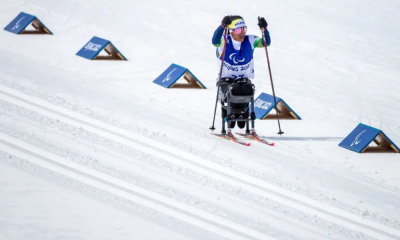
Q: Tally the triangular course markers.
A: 5